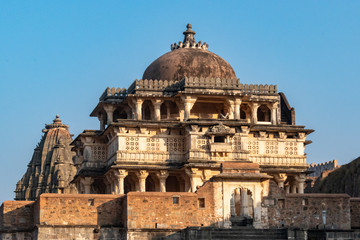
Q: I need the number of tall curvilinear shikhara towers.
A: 1